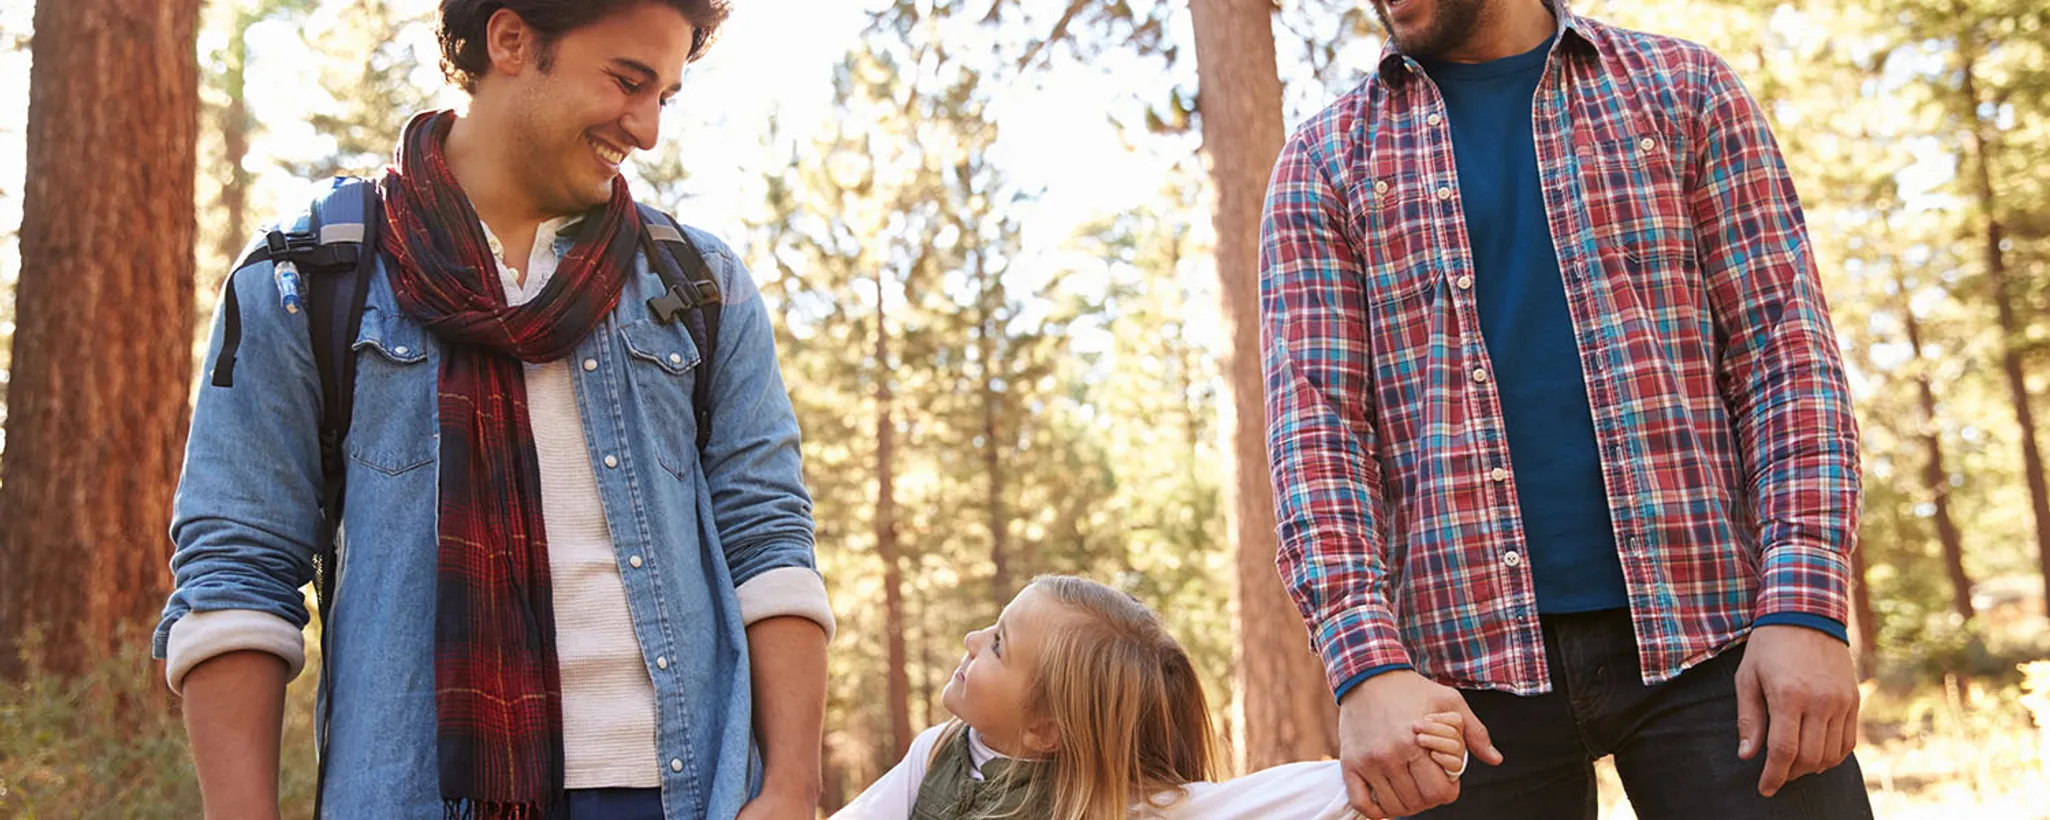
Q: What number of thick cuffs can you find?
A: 2